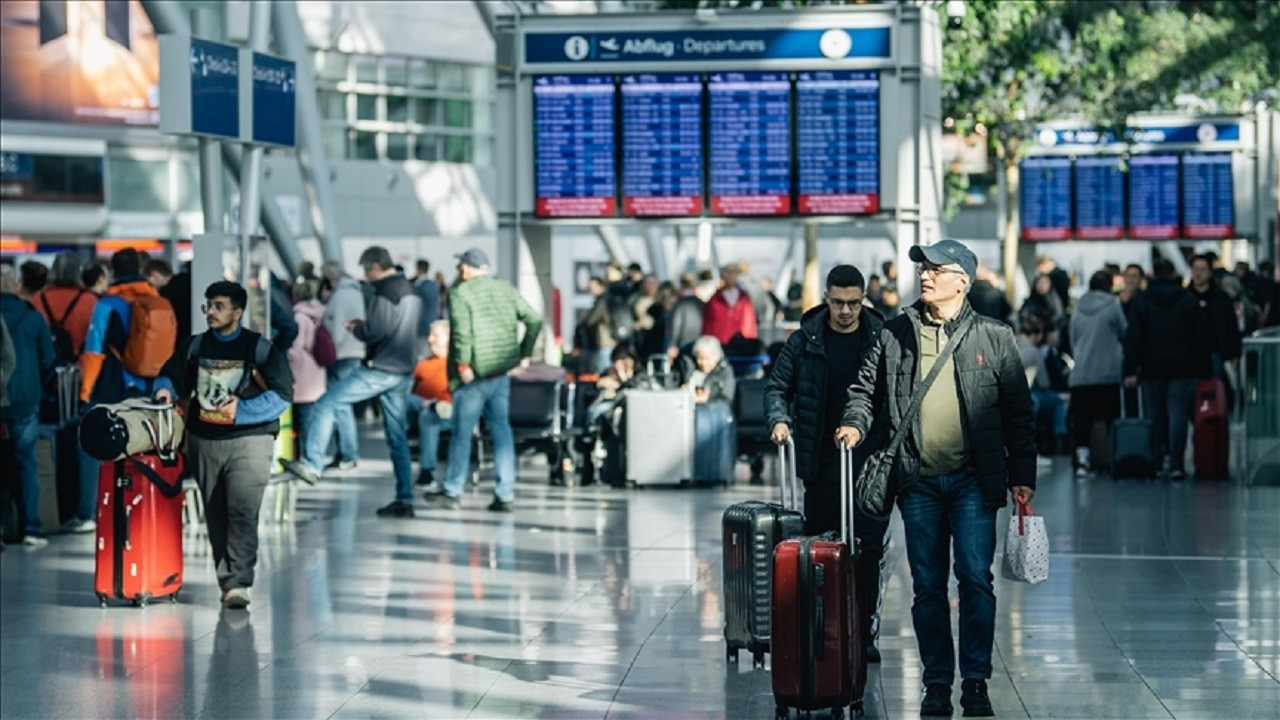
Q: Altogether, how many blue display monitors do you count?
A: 8